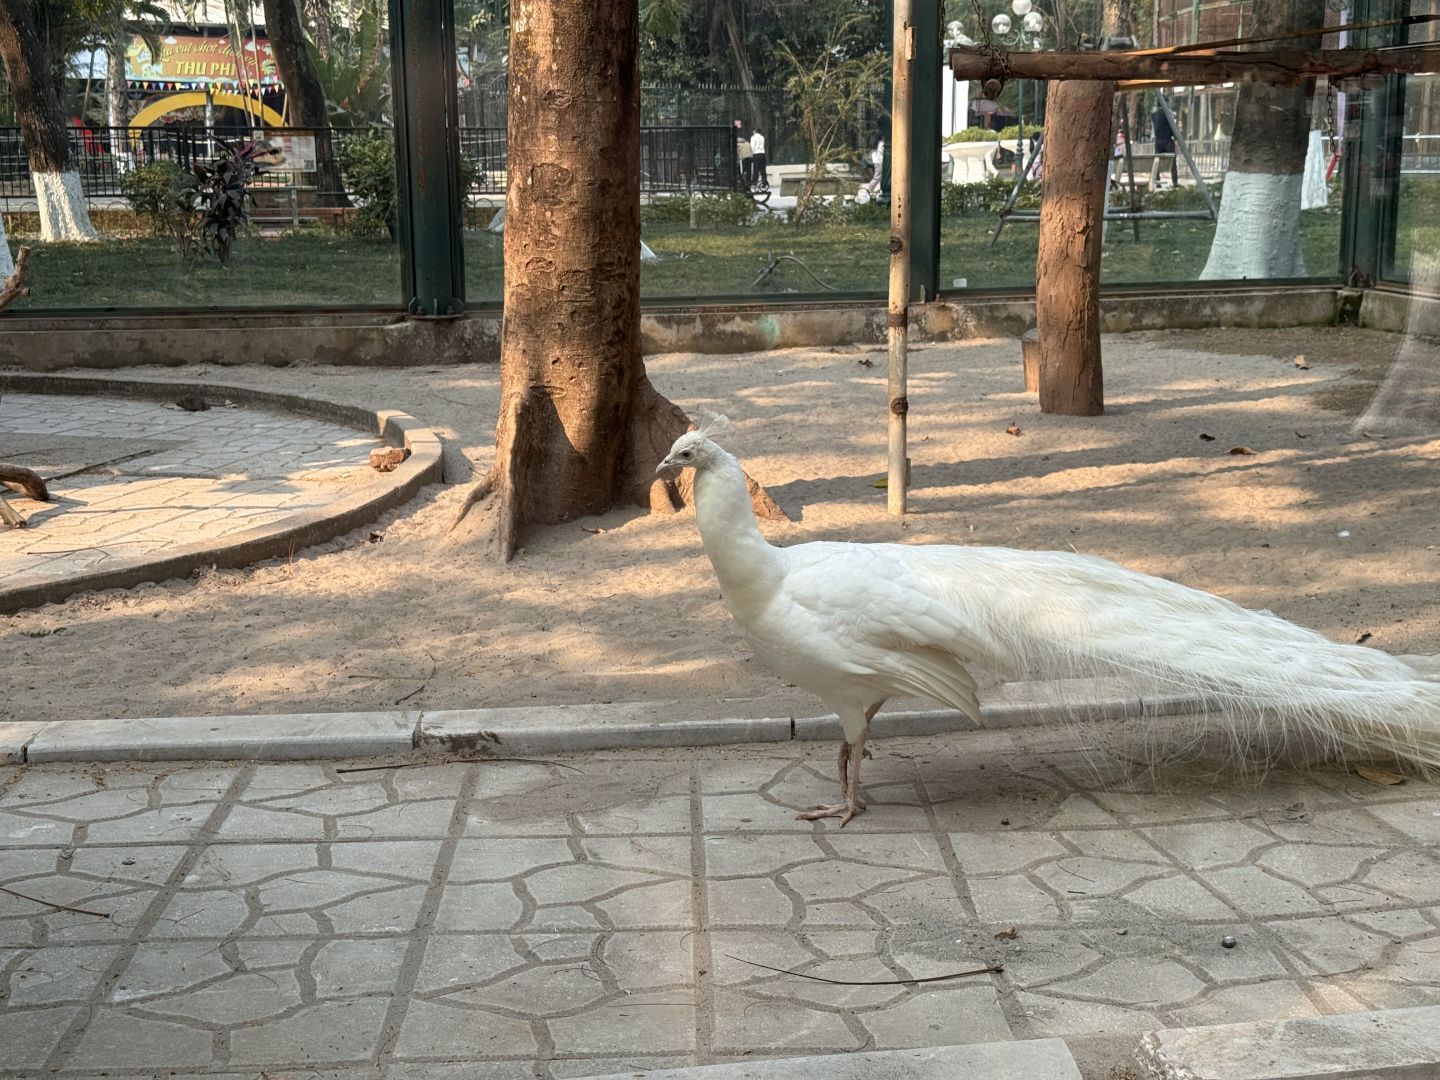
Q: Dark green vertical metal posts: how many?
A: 3